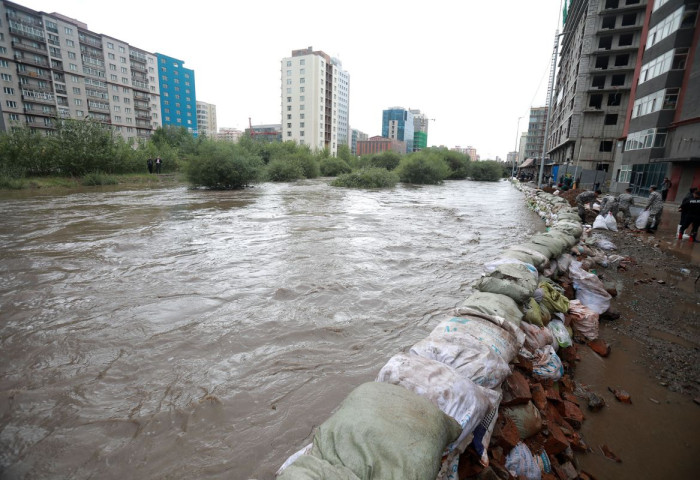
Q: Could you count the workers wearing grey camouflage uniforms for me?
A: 4